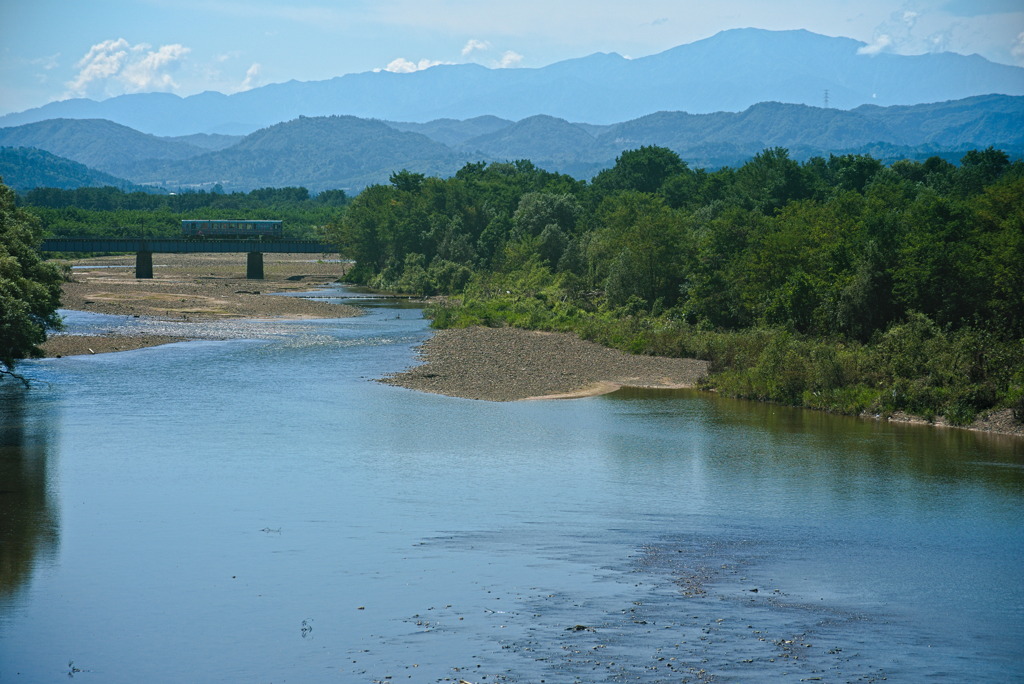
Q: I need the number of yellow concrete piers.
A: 0